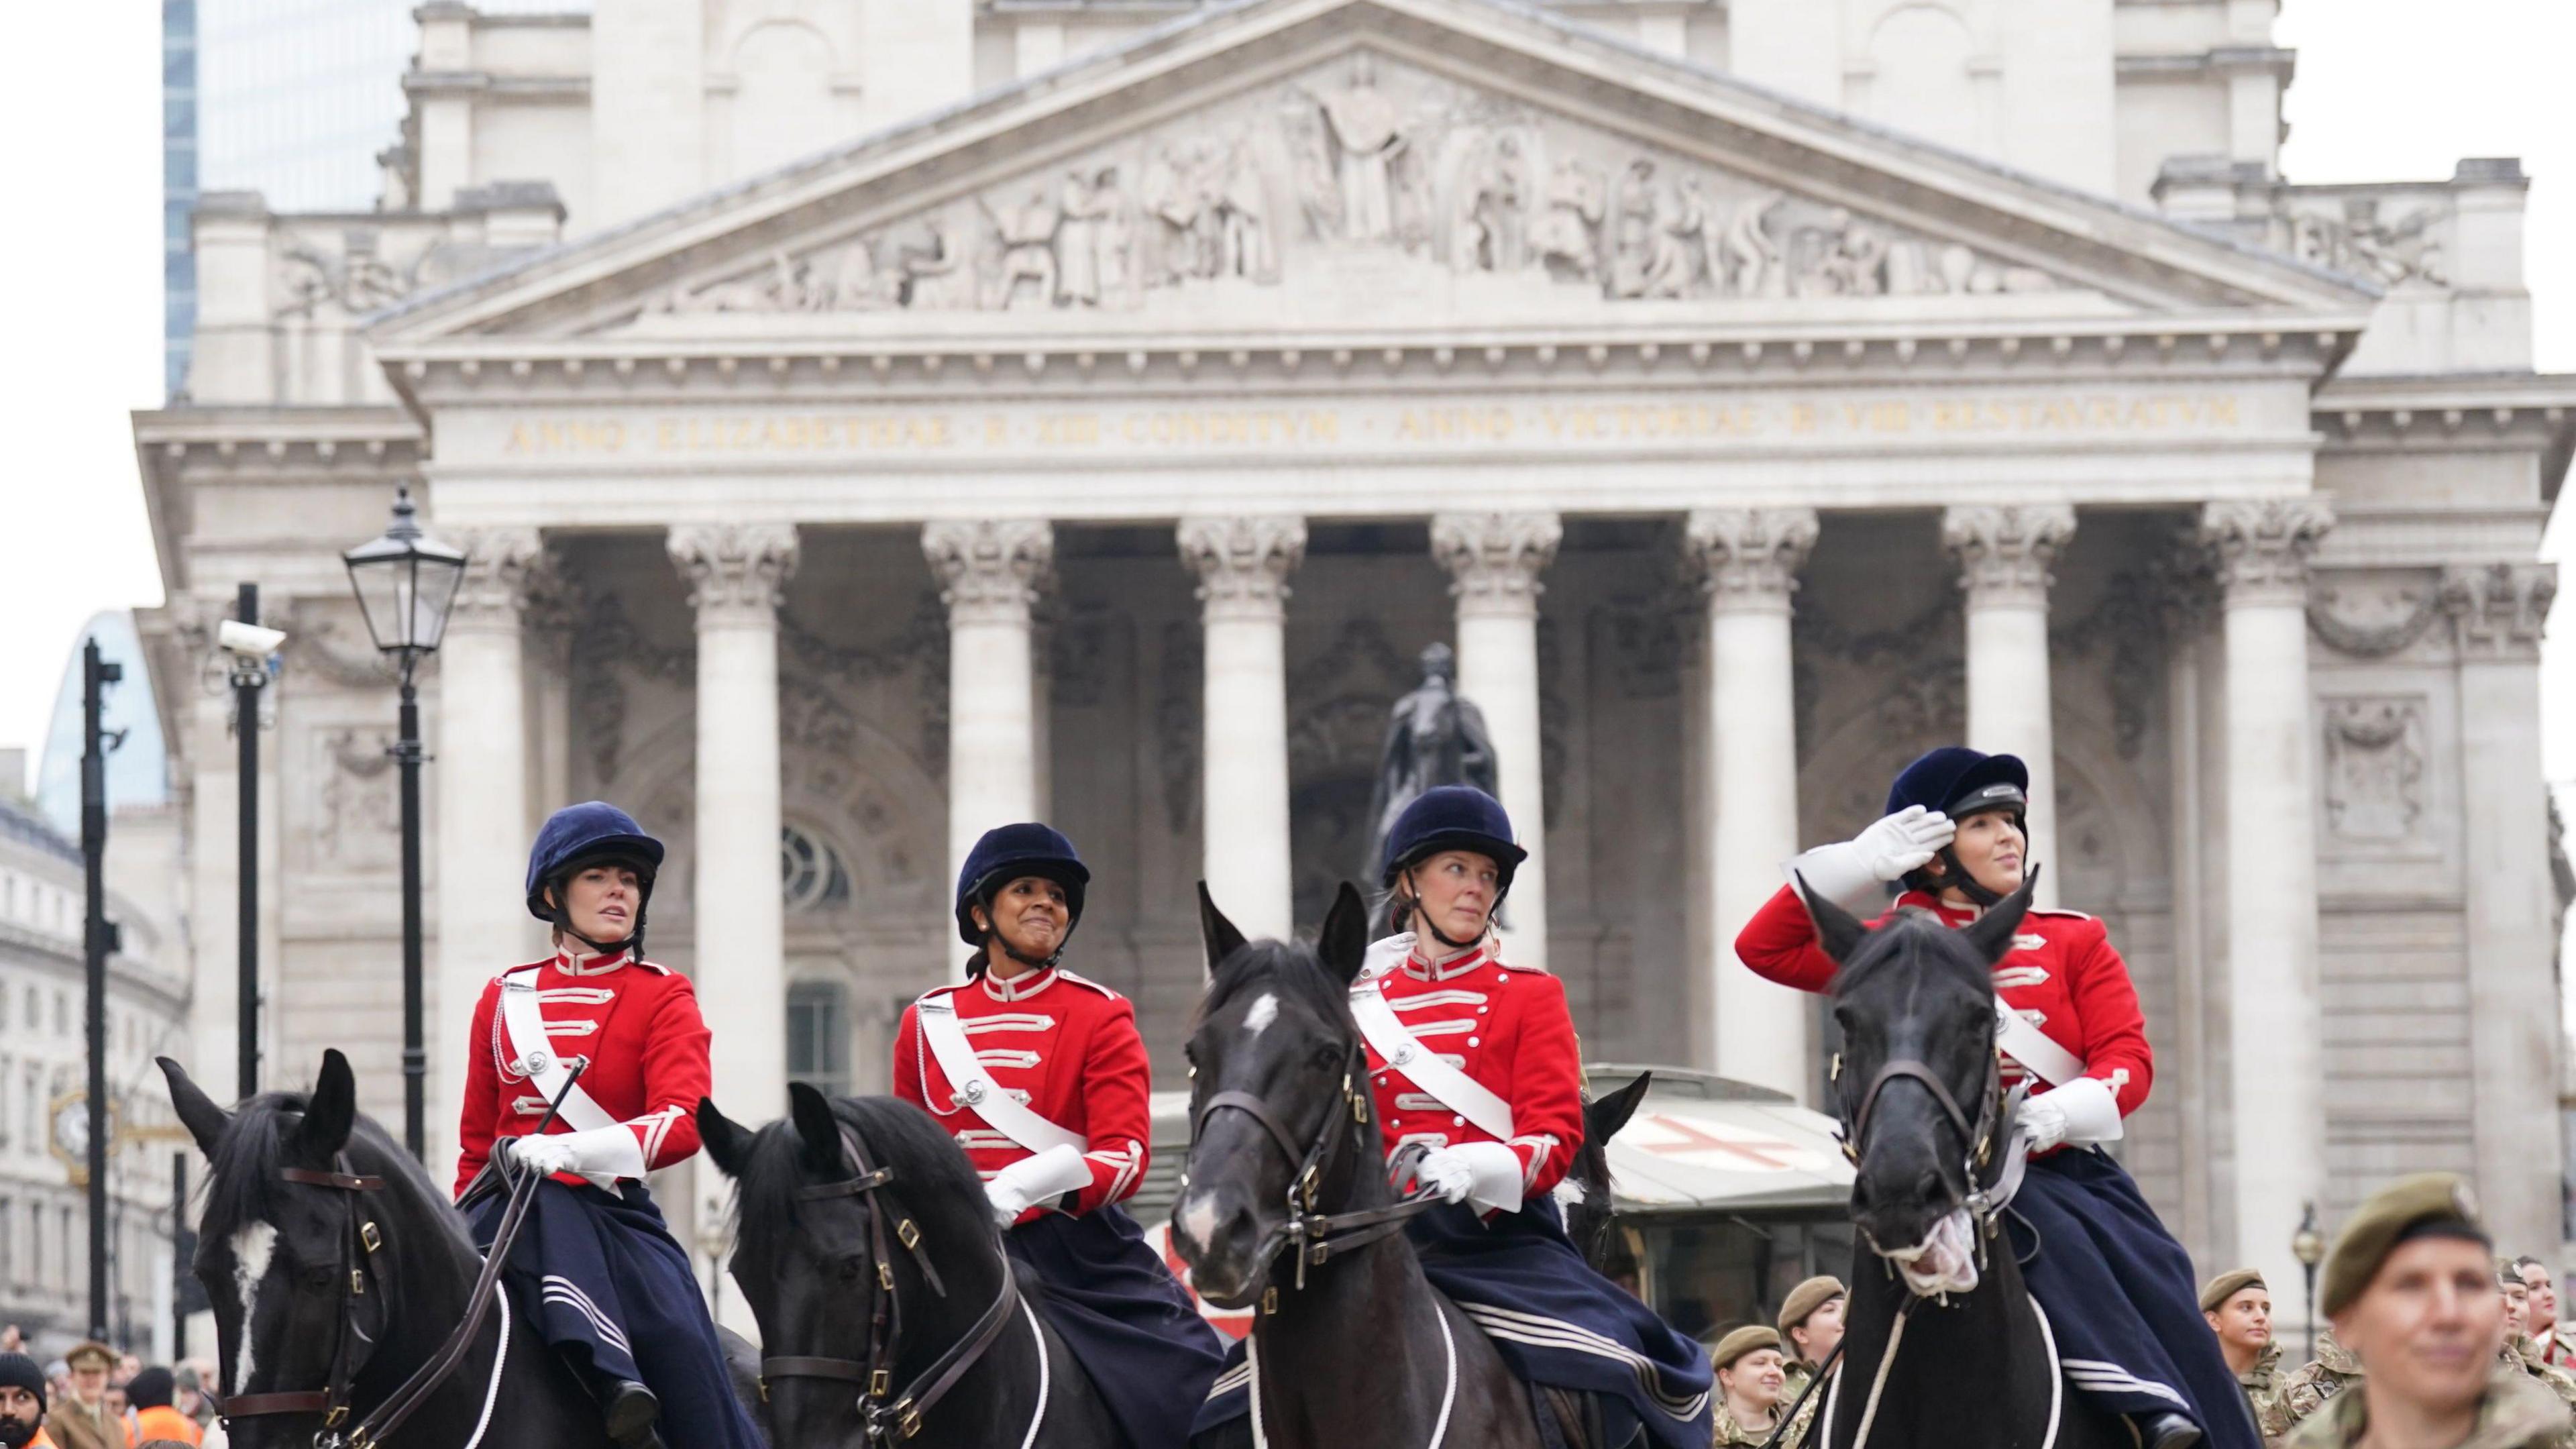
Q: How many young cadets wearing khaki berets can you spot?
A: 5